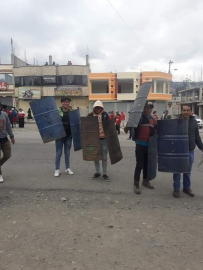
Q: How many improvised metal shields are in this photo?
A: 7